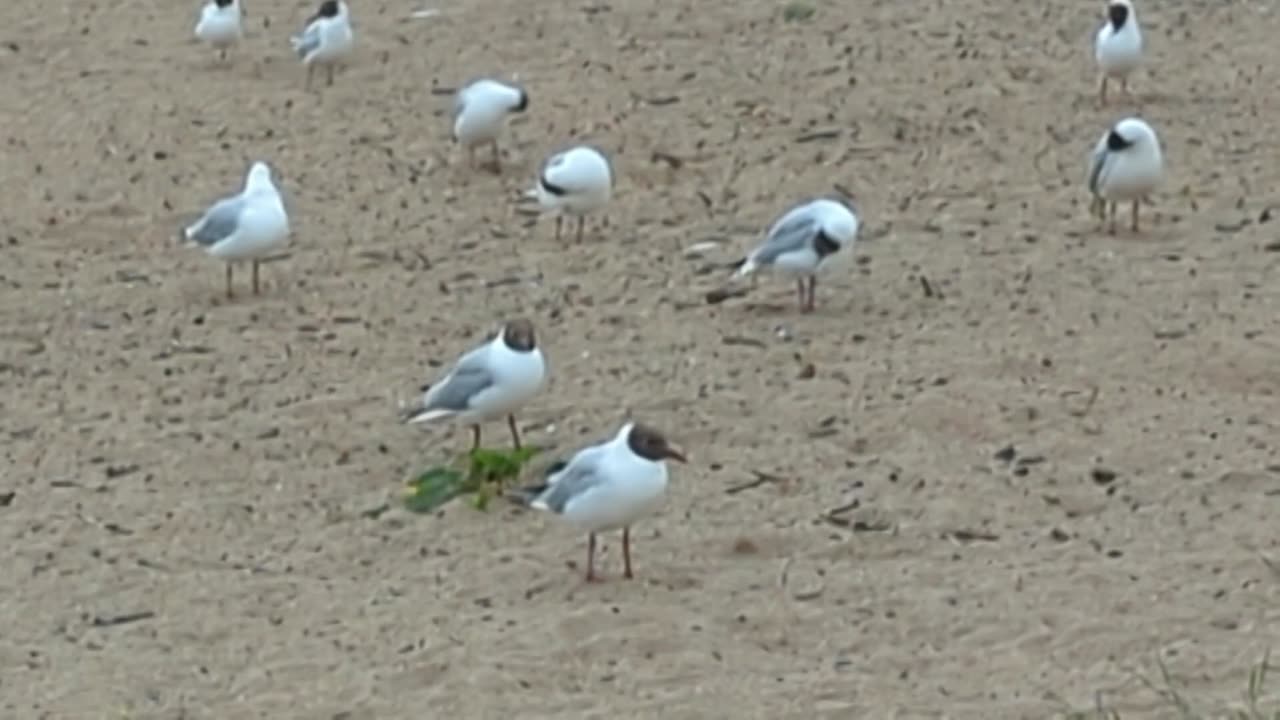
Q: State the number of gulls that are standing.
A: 10